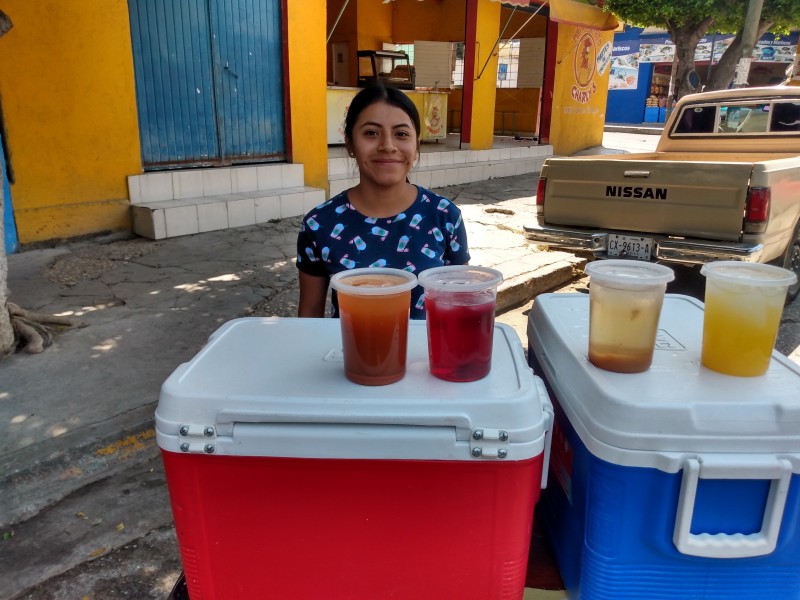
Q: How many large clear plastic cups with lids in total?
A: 4